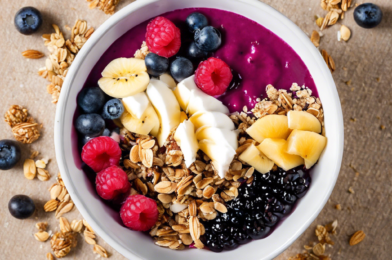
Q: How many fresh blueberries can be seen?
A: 12